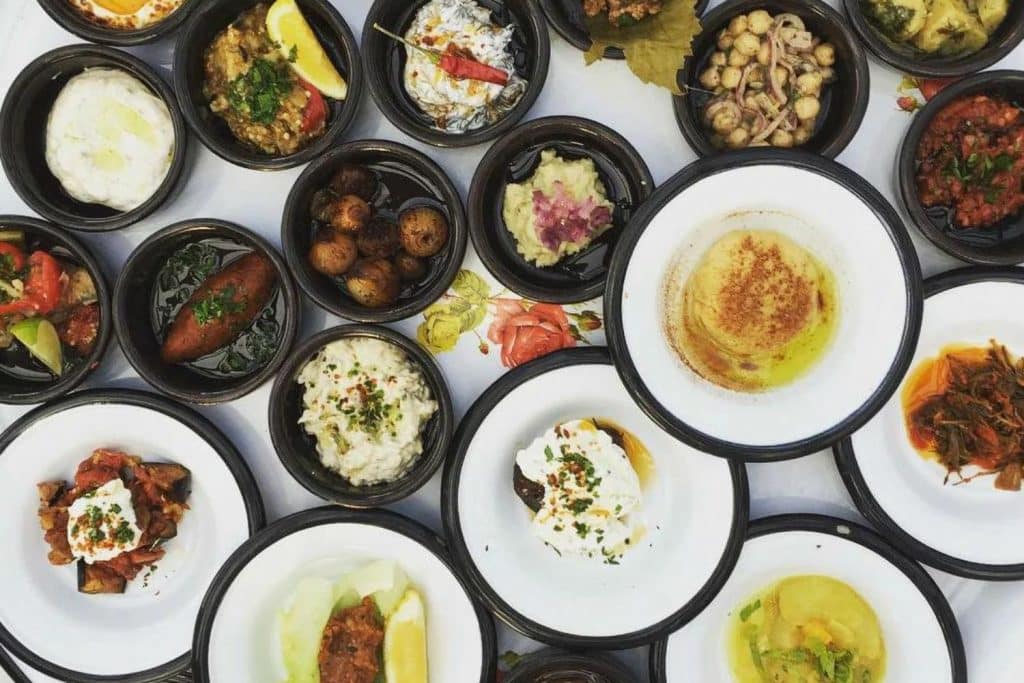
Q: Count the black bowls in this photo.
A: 14